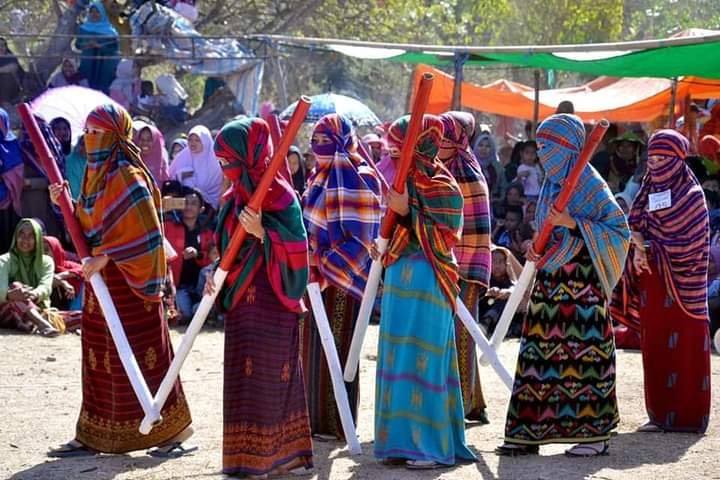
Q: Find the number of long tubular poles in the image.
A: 6